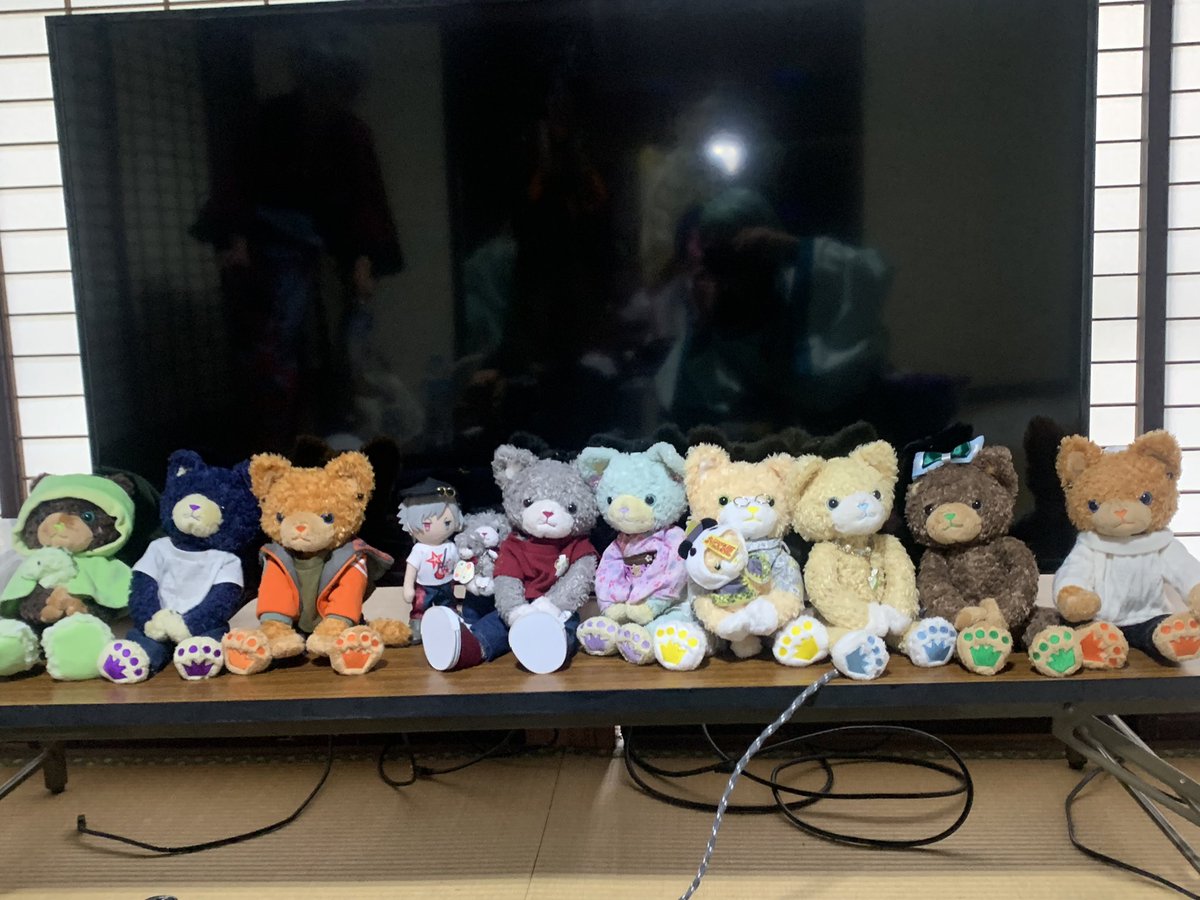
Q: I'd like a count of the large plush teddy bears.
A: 9